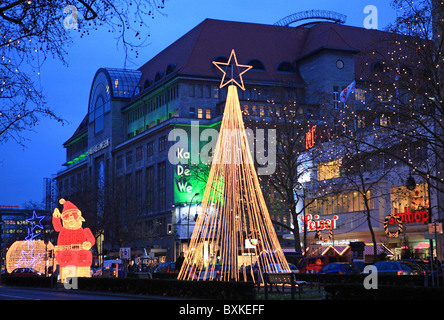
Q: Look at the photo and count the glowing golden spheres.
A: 1